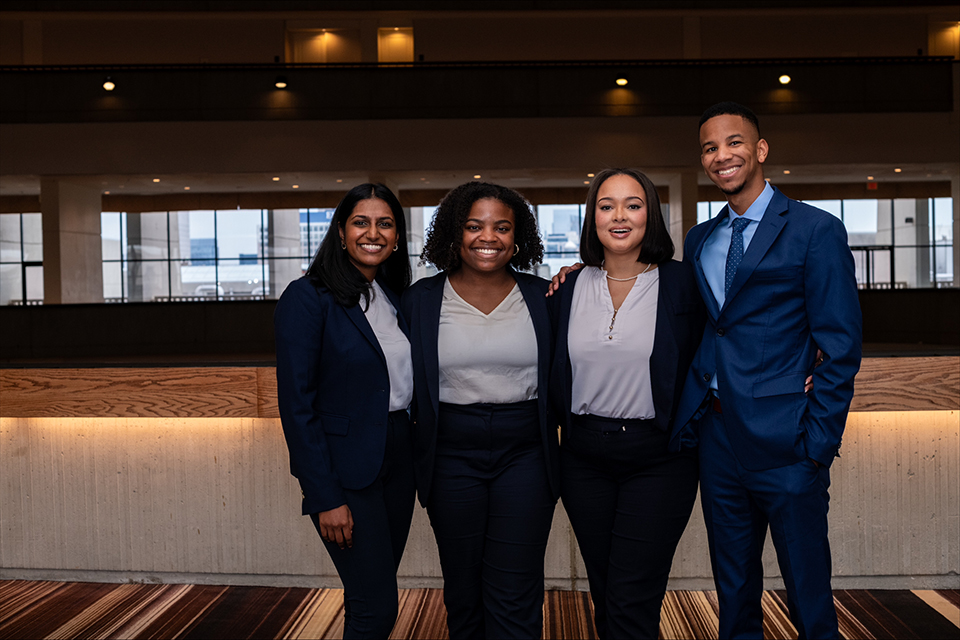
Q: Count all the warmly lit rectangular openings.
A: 3